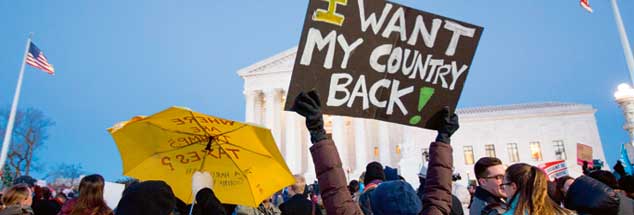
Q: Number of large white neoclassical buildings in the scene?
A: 1